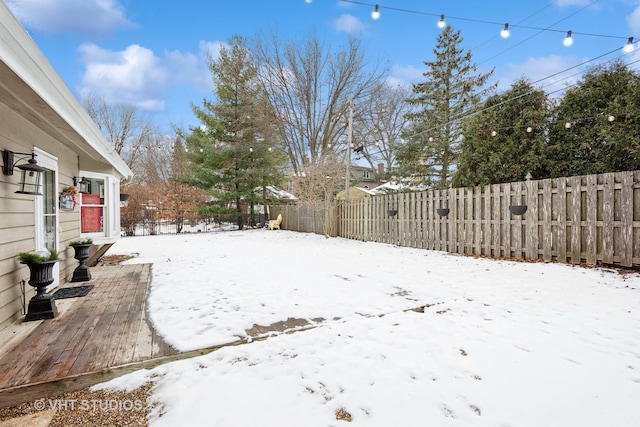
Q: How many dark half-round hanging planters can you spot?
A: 3